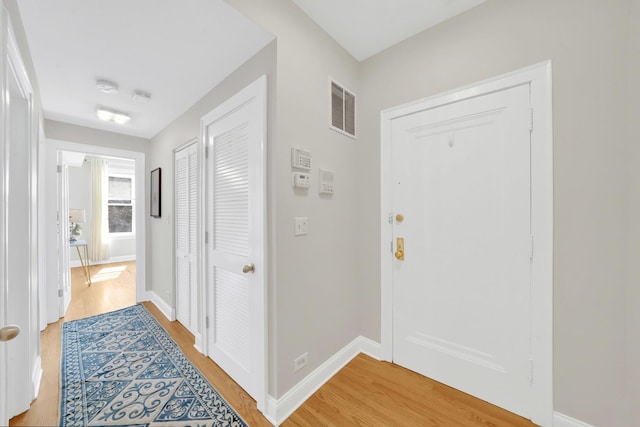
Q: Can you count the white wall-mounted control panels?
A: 3